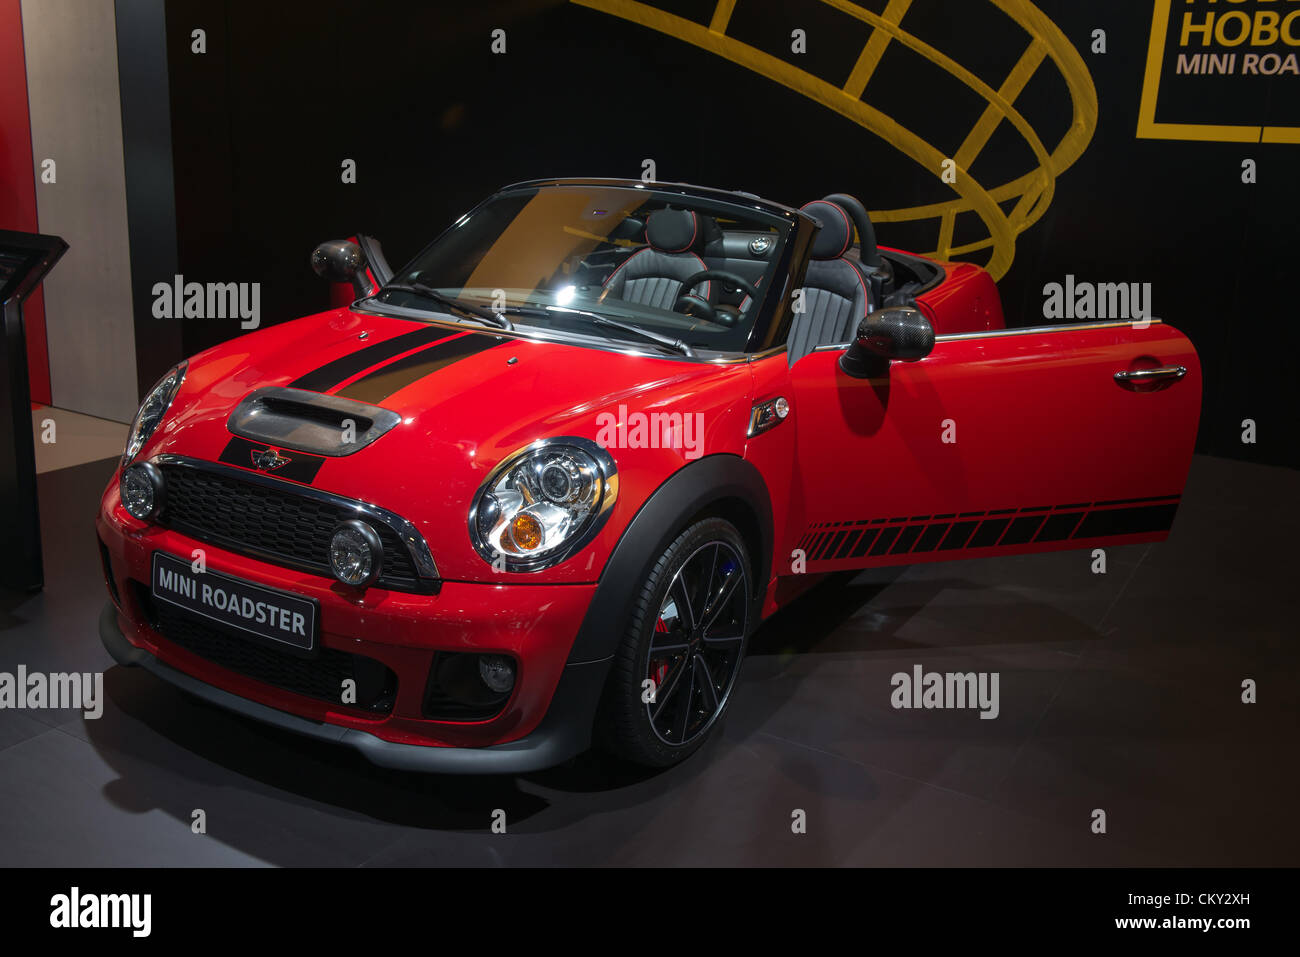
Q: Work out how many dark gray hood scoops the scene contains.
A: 1